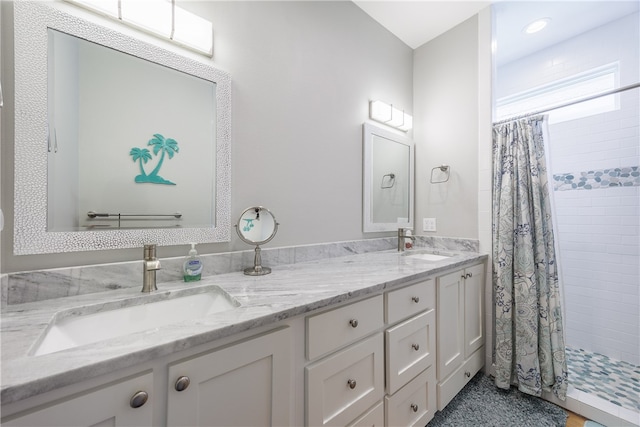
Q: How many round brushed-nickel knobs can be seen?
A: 10